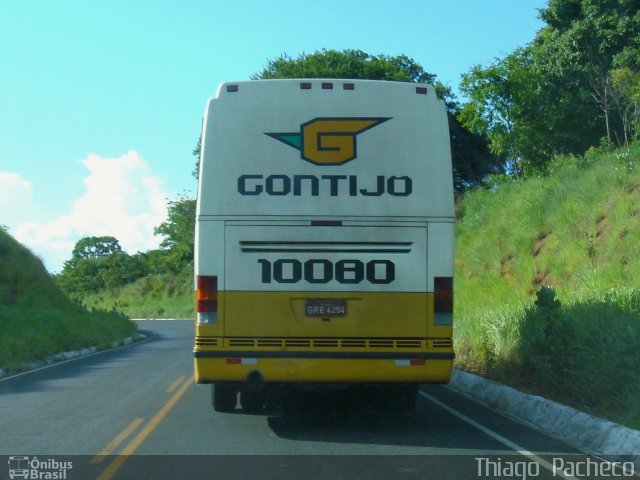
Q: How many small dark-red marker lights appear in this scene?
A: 5